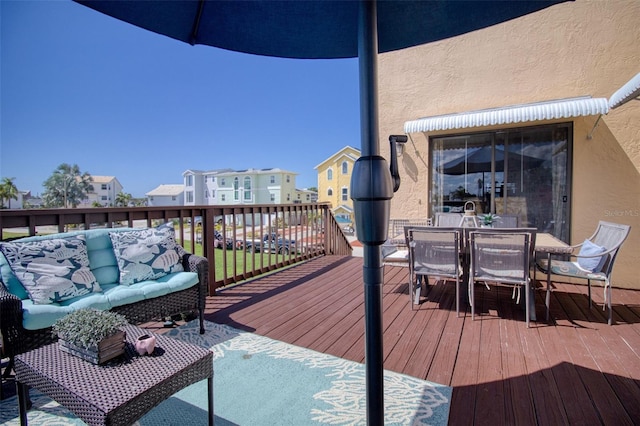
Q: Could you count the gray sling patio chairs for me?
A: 6